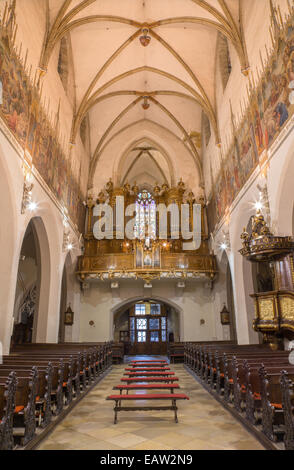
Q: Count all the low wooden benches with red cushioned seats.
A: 7